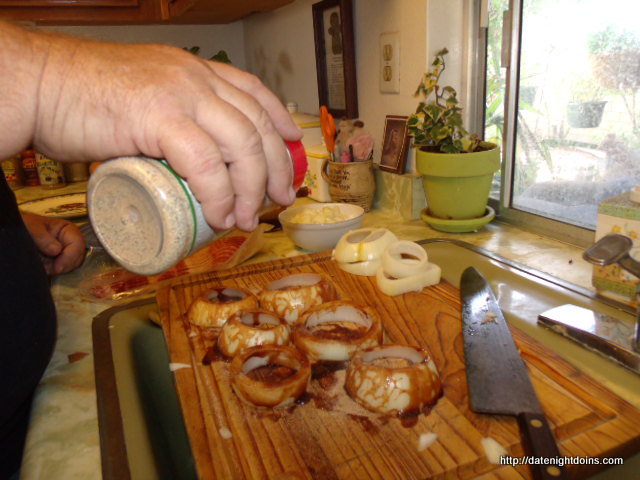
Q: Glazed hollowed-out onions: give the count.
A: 6